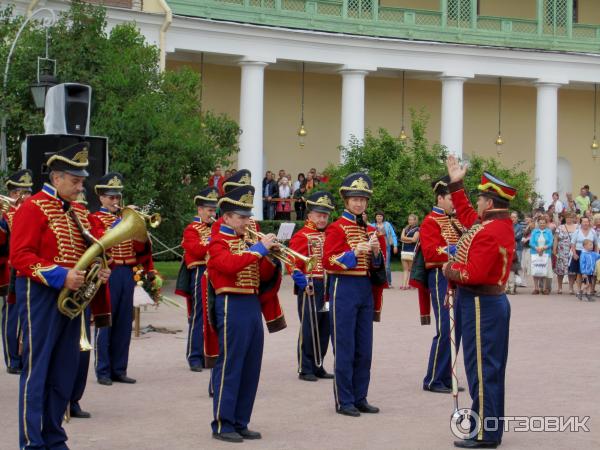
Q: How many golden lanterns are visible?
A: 4